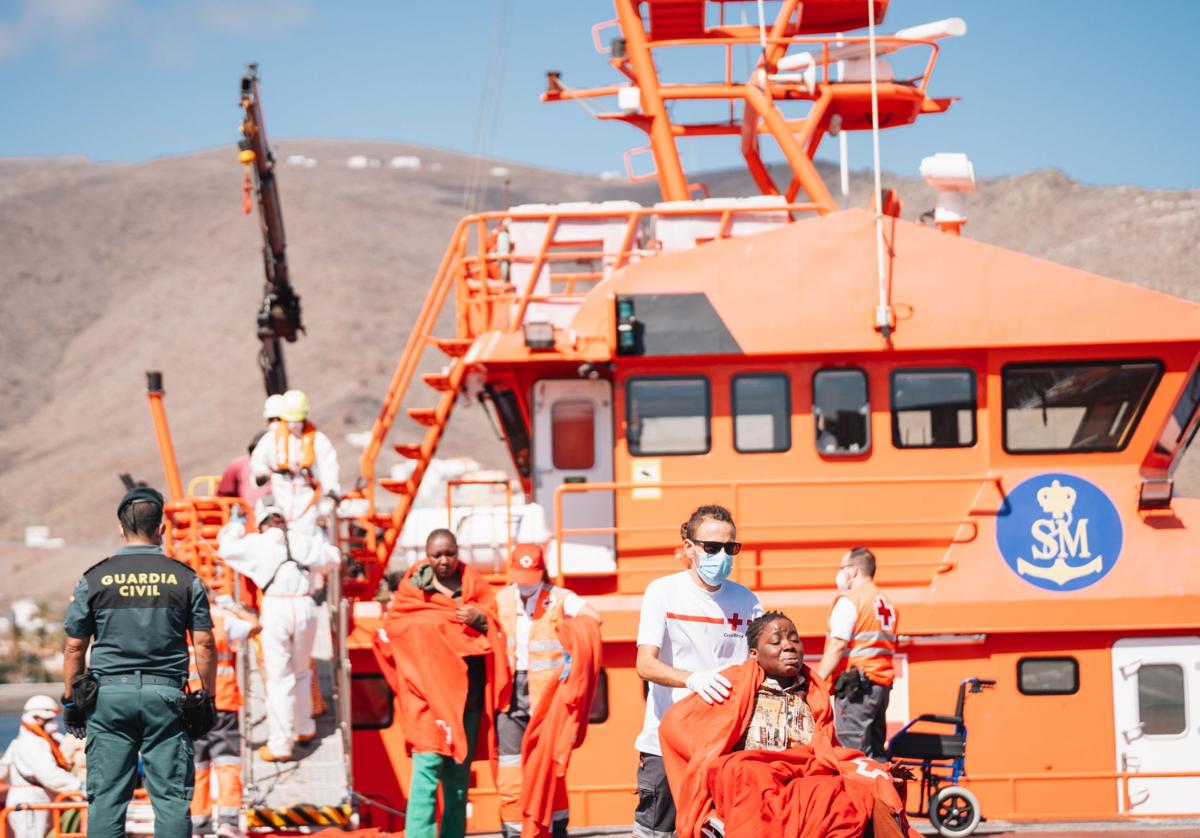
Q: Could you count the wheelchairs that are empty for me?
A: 1